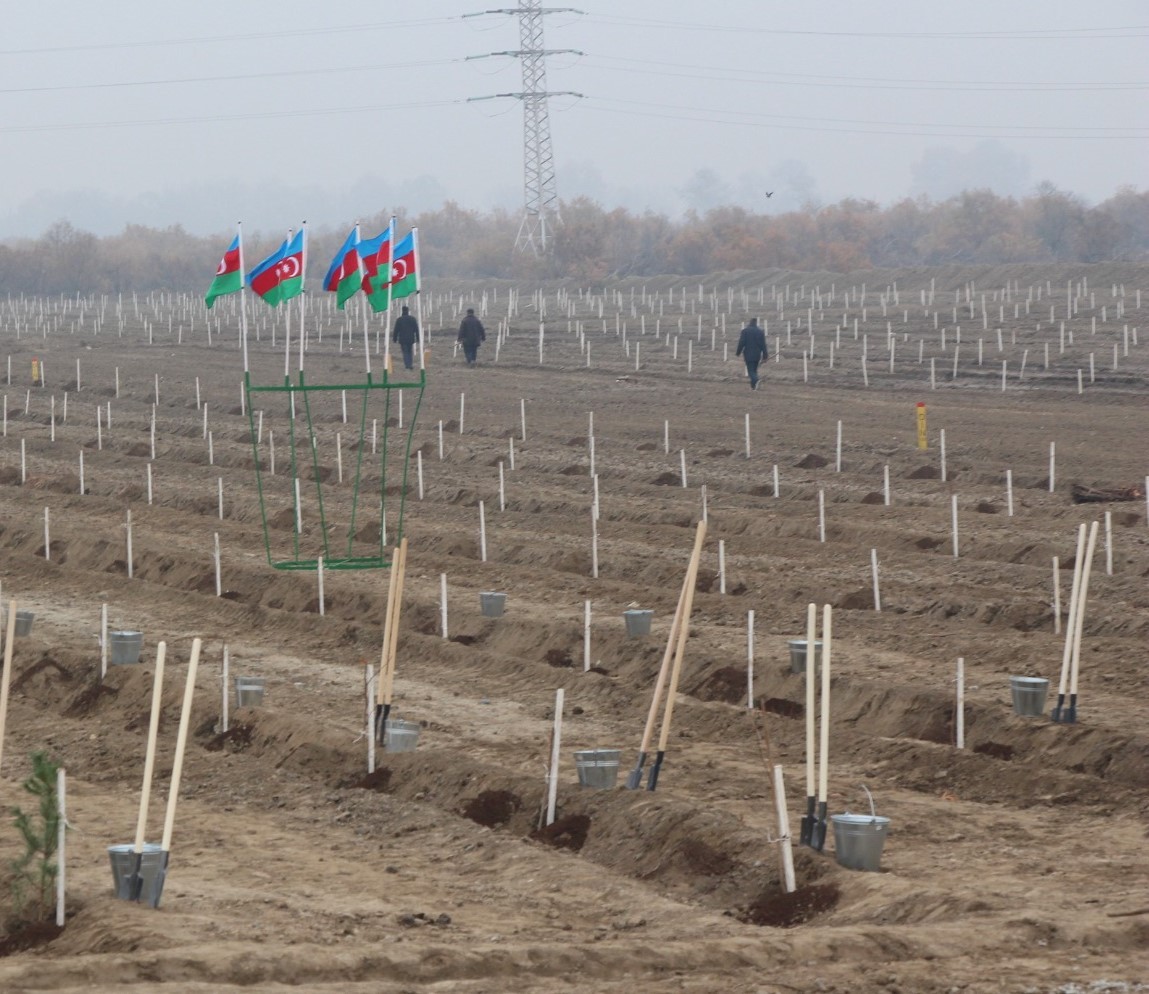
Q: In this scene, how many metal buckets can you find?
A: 11